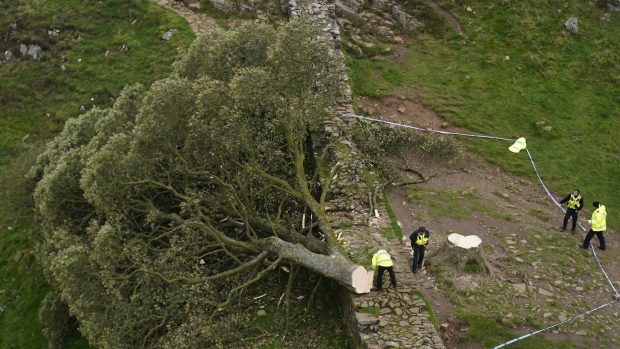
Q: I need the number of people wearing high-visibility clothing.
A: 4